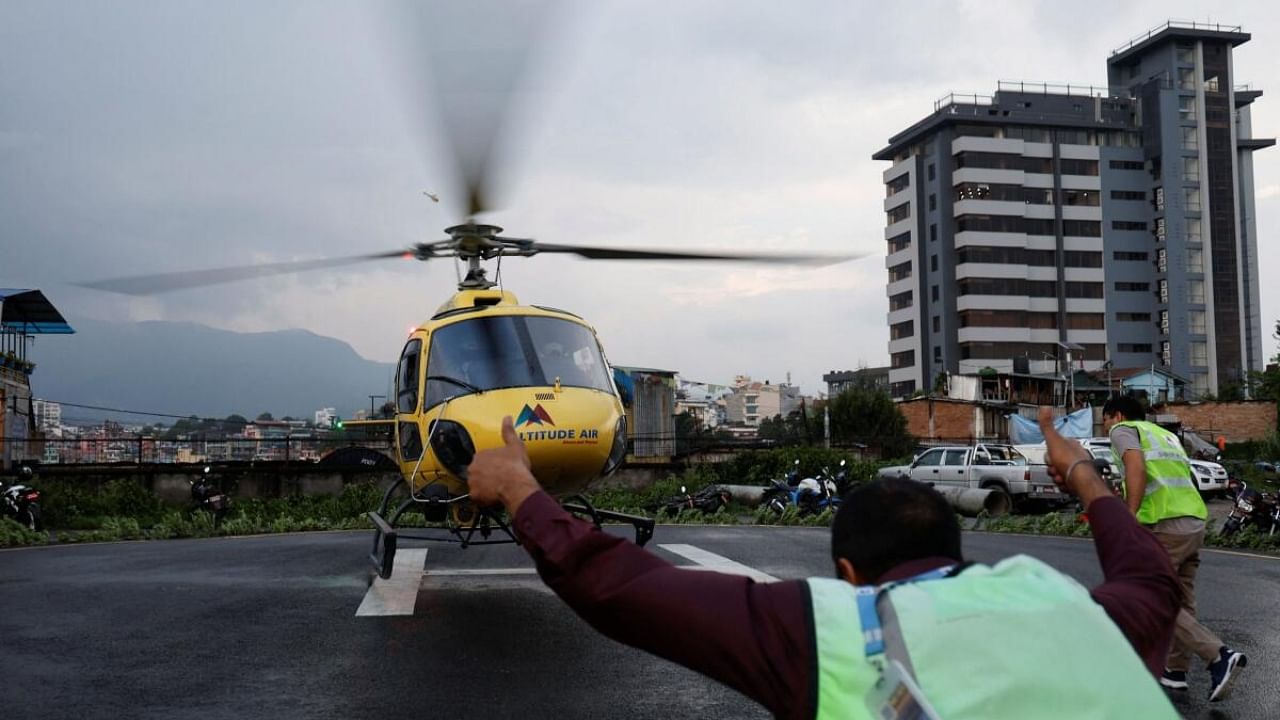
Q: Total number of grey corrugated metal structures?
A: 1